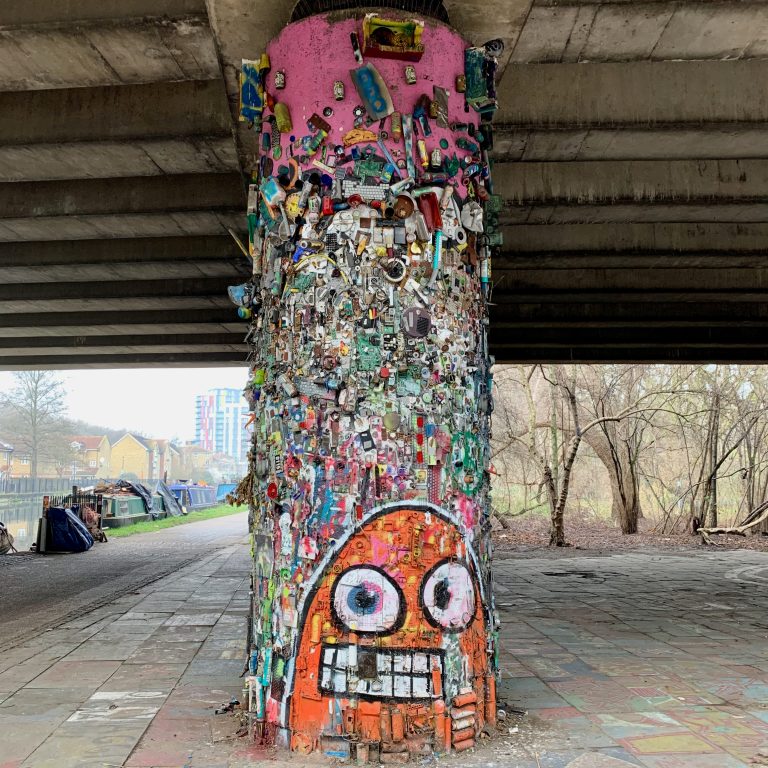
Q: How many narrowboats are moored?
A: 3